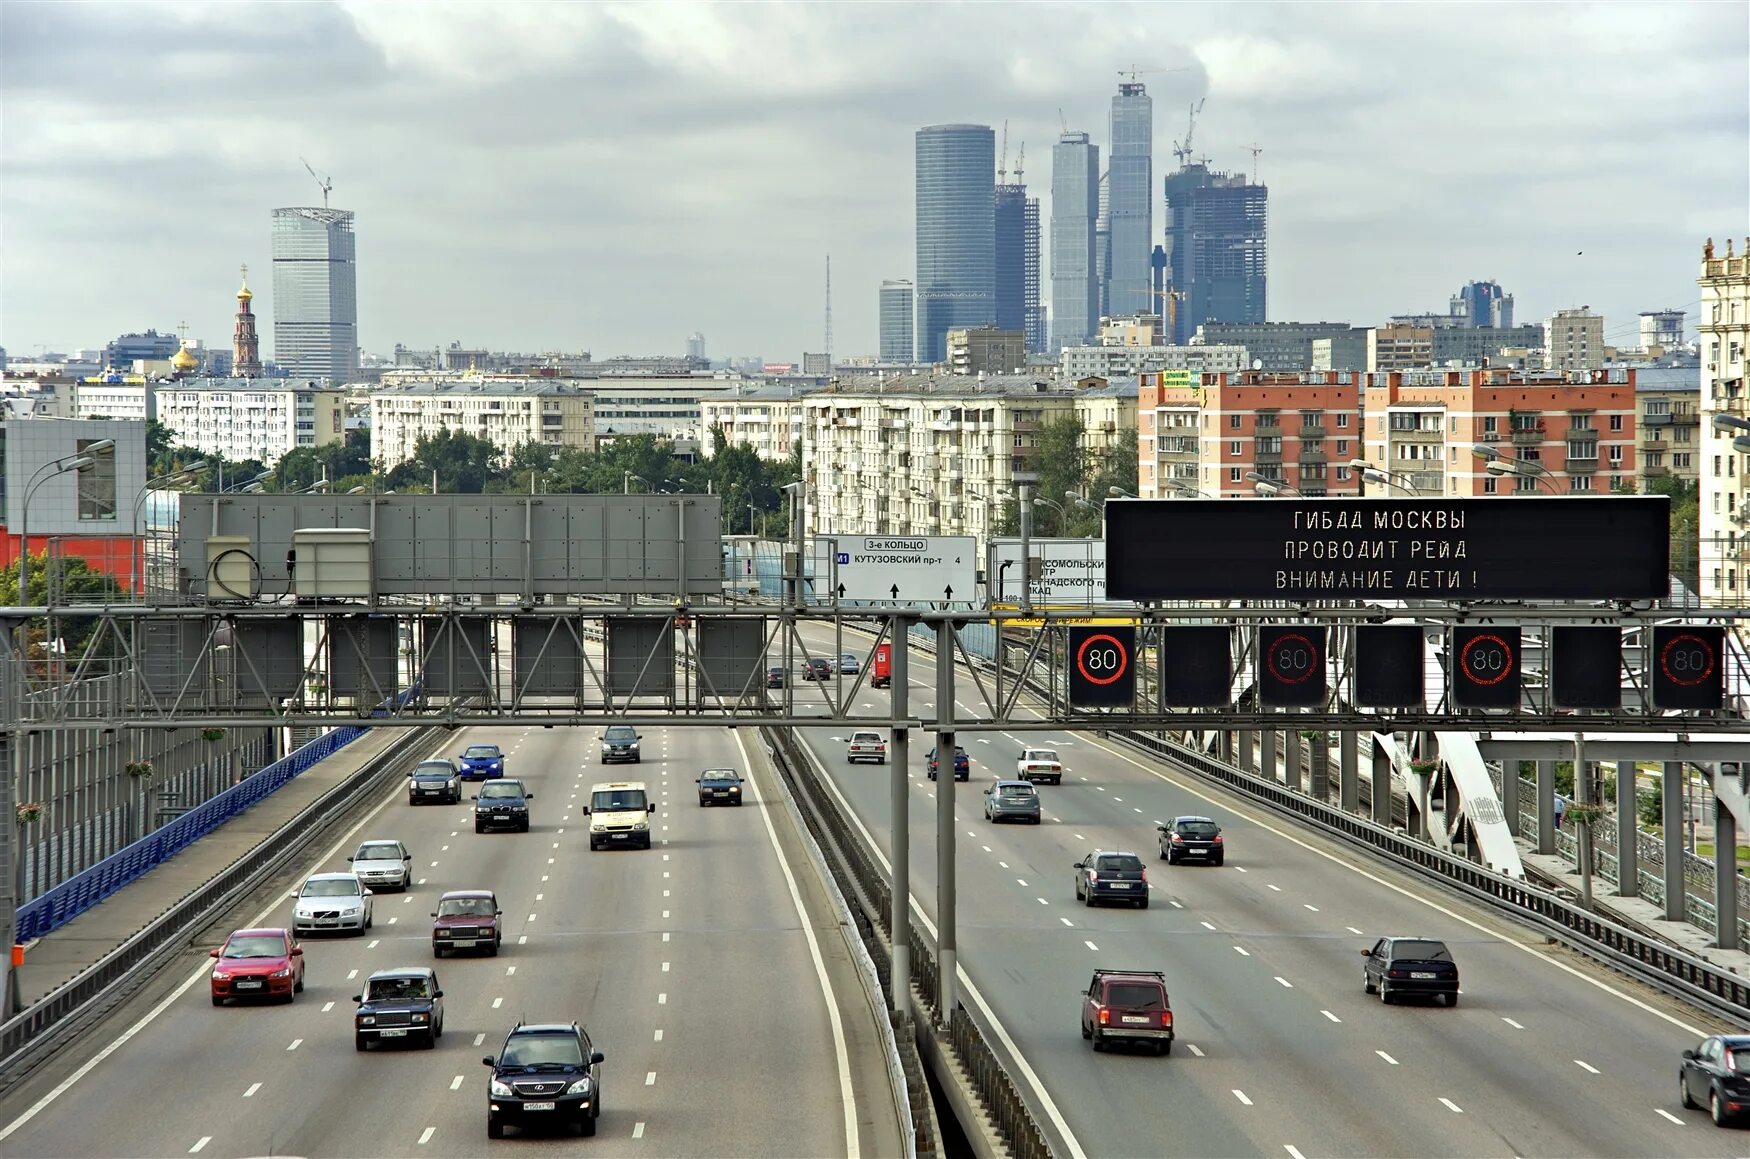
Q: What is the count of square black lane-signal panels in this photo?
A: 7